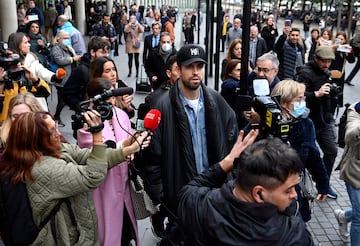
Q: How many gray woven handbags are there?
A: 1